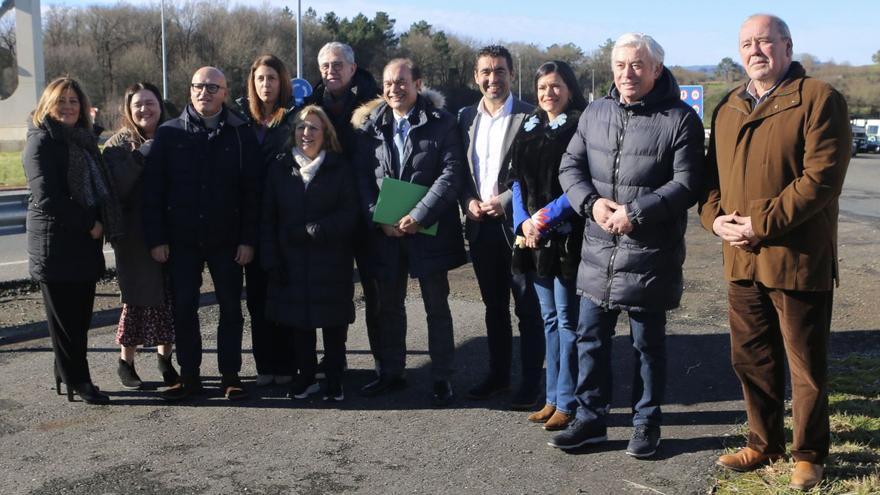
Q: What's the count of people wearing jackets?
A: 11